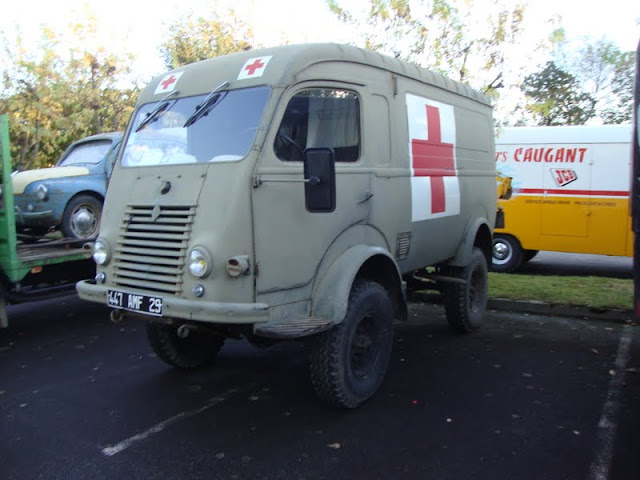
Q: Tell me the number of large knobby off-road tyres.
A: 3